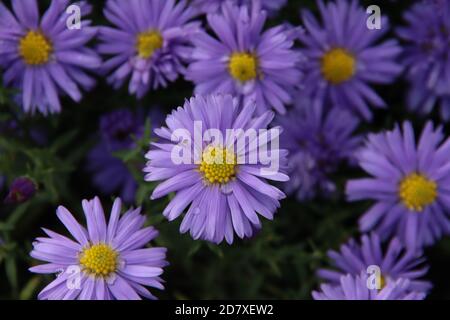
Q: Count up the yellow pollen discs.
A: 8